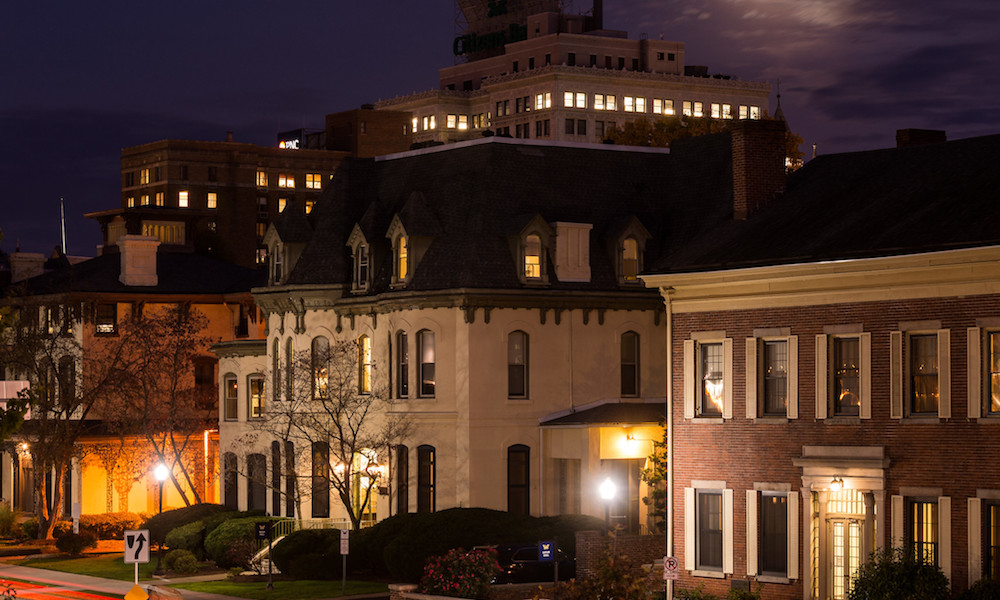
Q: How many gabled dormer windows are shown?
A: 5